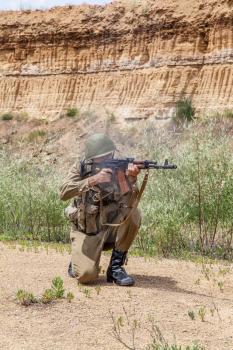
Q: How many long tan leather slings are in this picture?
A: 1